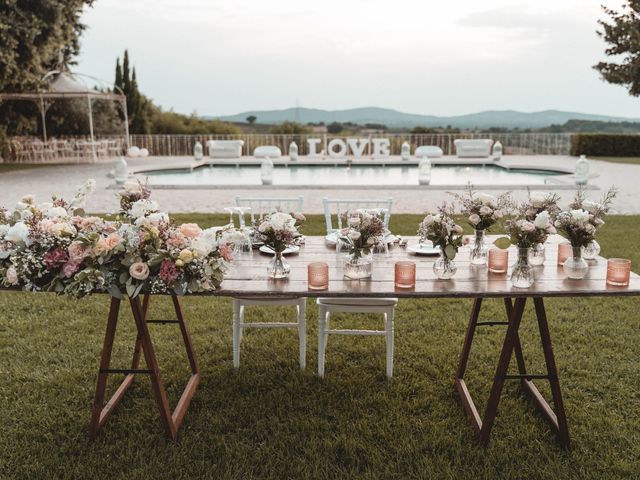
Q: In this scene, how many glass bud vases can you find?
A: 8